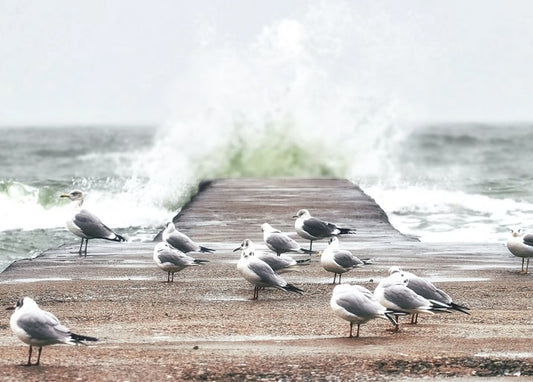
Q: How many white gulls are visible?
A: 13